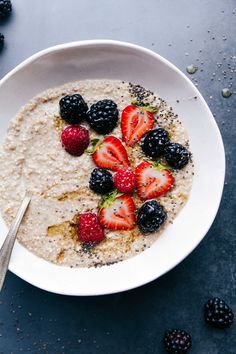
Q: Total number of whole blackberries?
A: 8